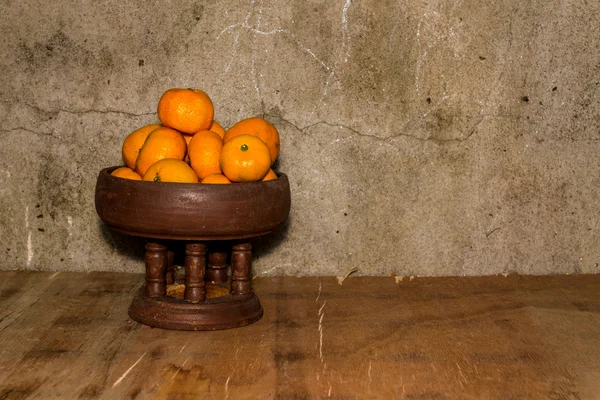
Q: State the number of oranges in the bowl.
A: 11